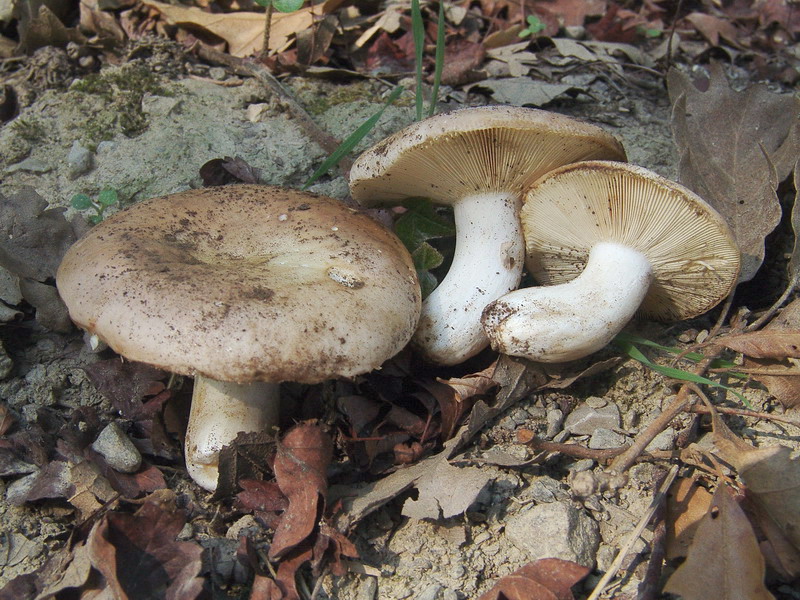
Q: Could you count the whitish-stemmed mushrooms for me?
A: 3